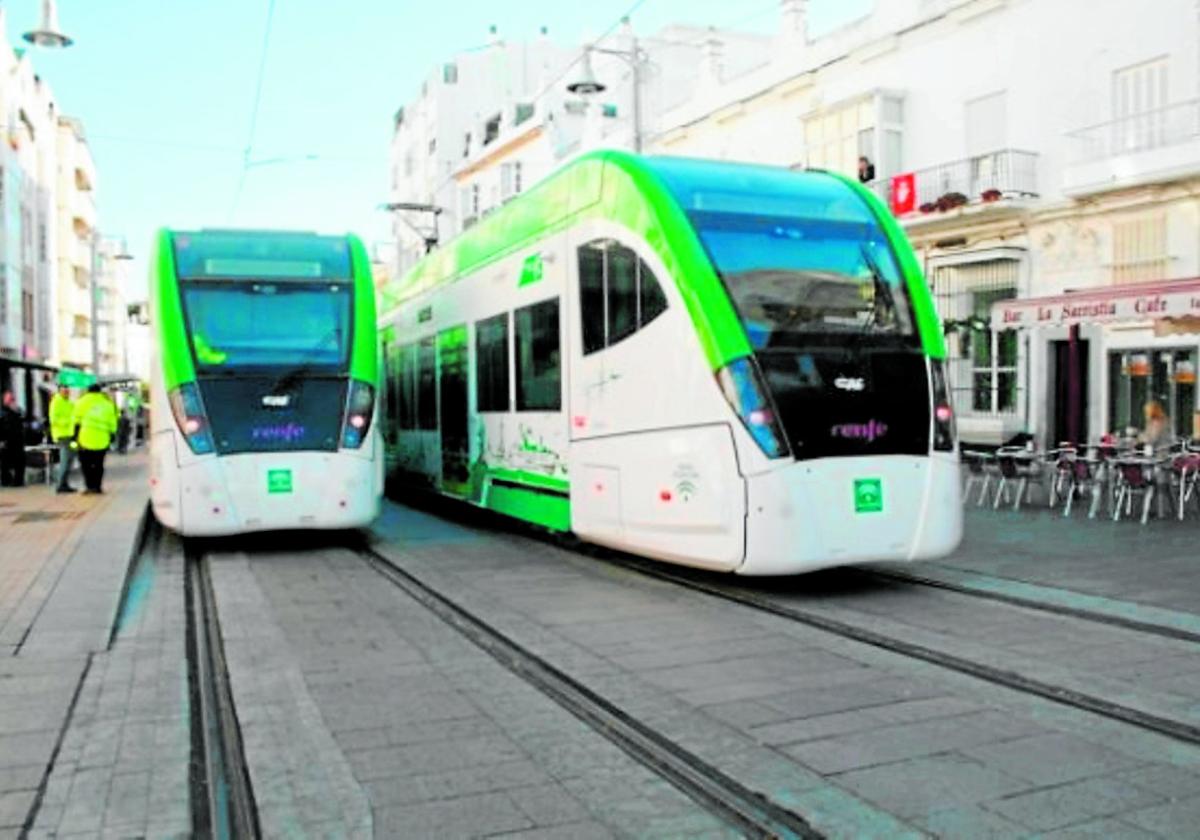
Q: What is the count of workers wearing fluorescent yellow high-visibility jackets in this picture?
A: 2